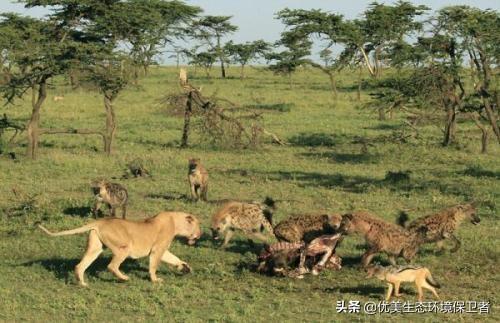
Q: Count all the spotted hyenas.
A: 6